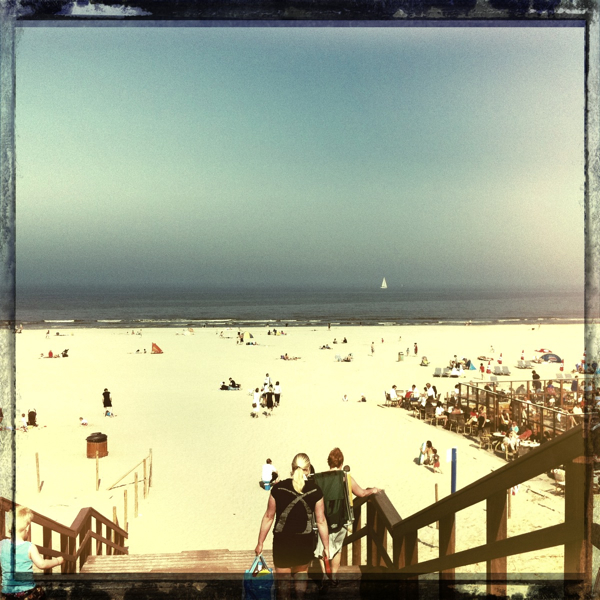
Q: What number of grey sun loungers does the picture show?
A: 9